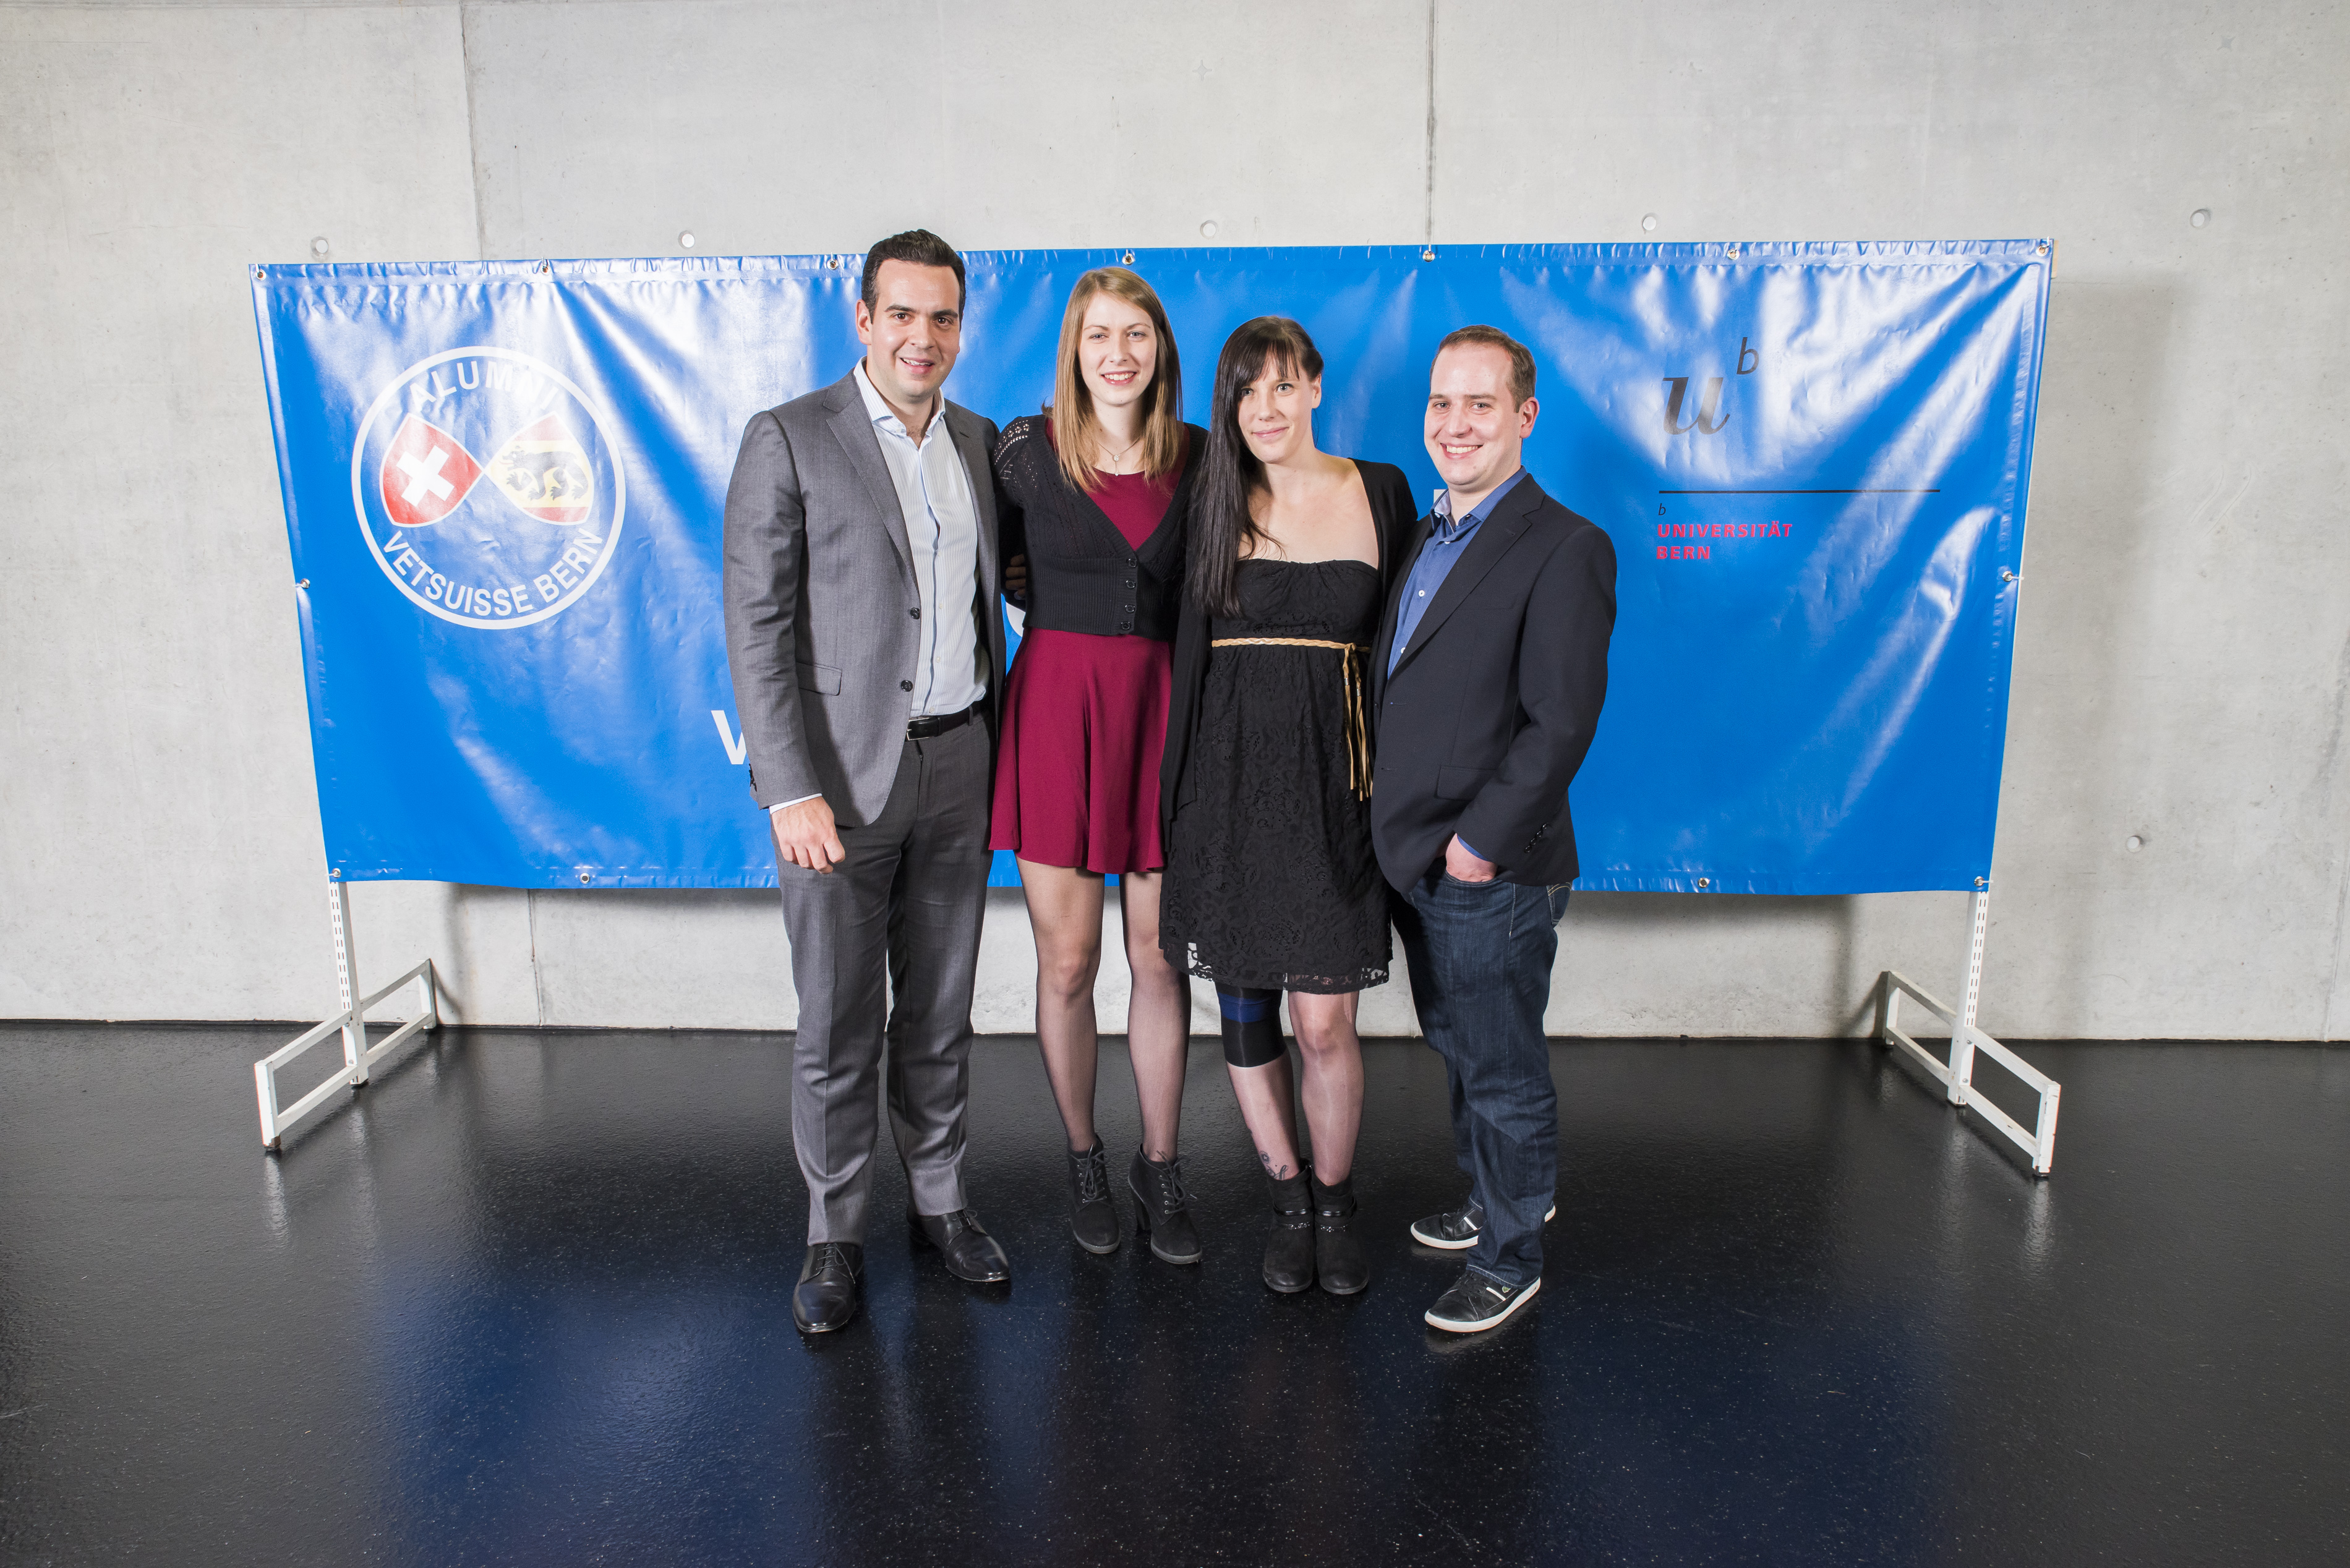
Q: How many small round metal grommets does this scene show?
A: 13